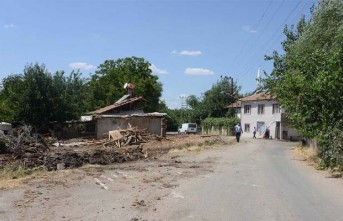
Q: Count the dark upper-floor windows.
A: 3